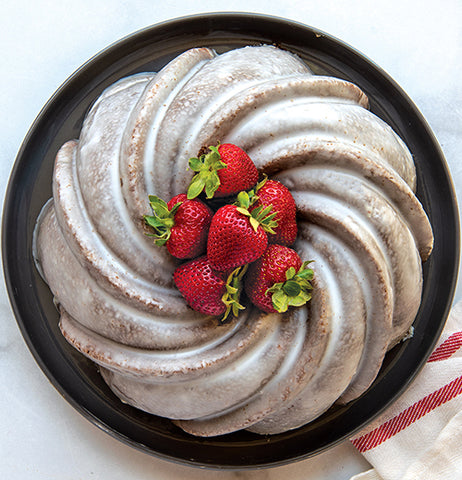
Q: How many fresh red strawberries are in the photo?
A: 6